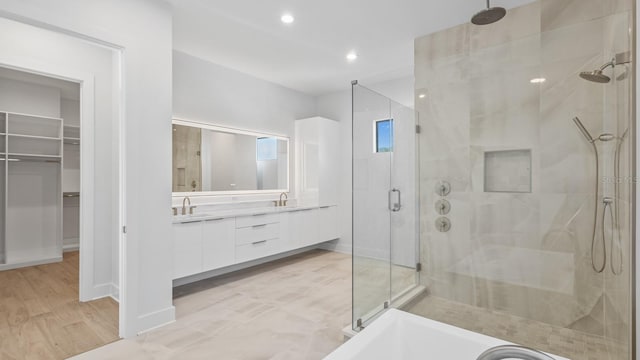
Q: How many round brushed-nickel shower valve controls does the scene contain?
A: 3